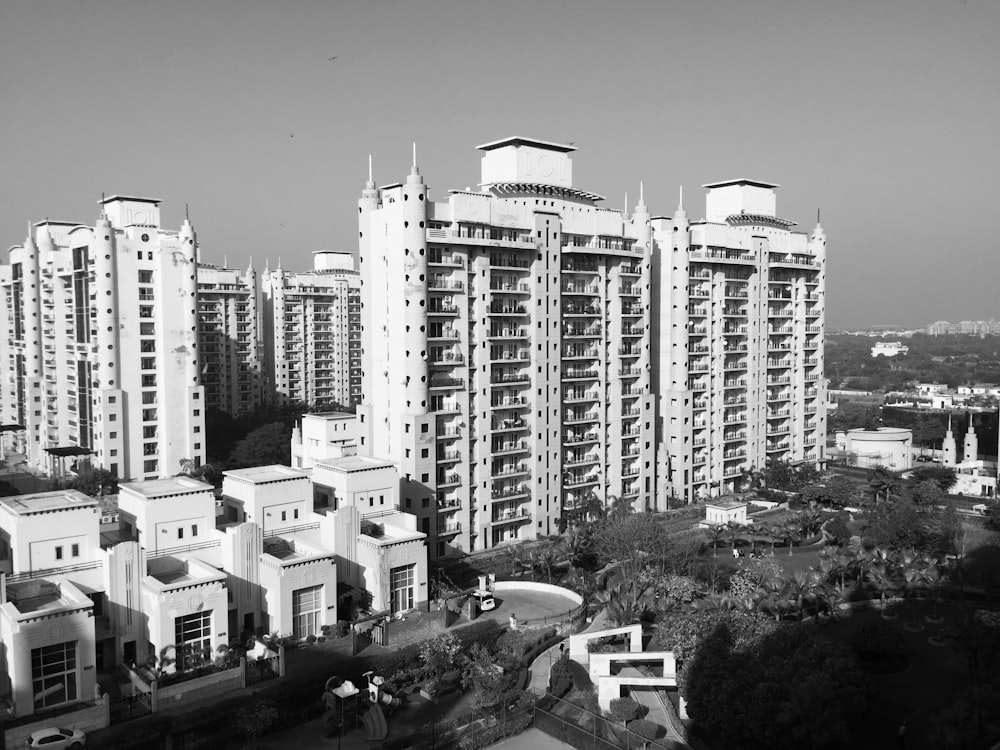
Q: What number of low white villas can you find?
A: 4